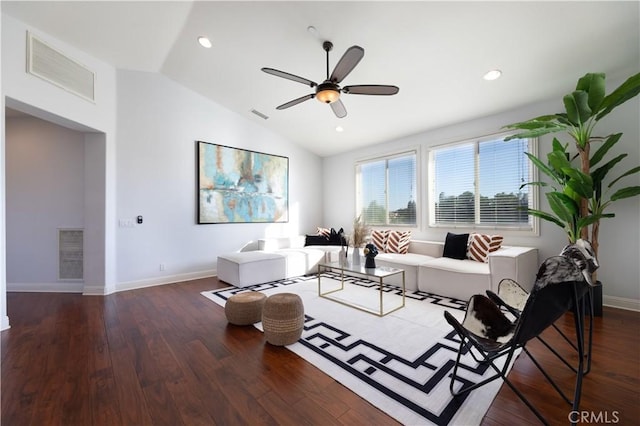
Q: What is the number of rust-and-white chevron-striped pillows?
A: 4